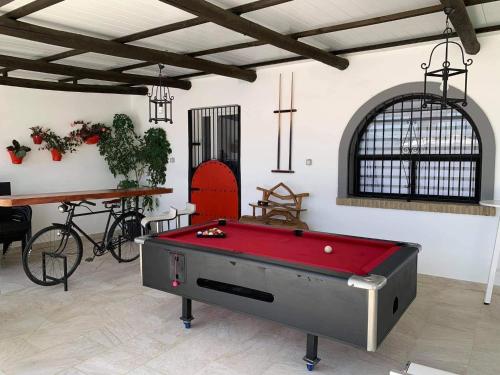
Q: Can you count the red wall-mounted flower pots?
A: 4